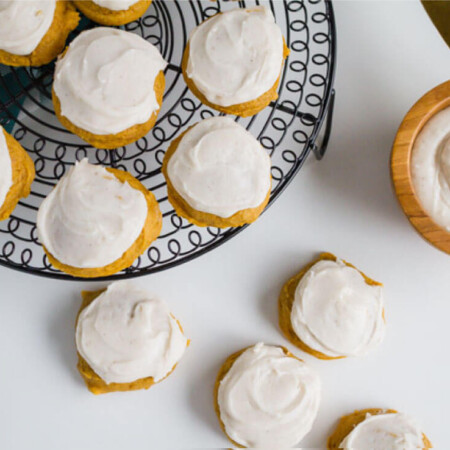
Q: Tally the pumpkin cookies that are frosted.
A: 11